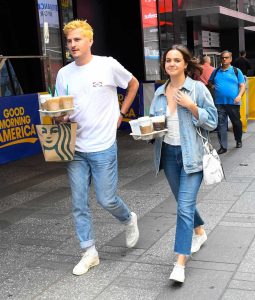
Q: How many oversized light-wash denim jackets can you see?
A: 1